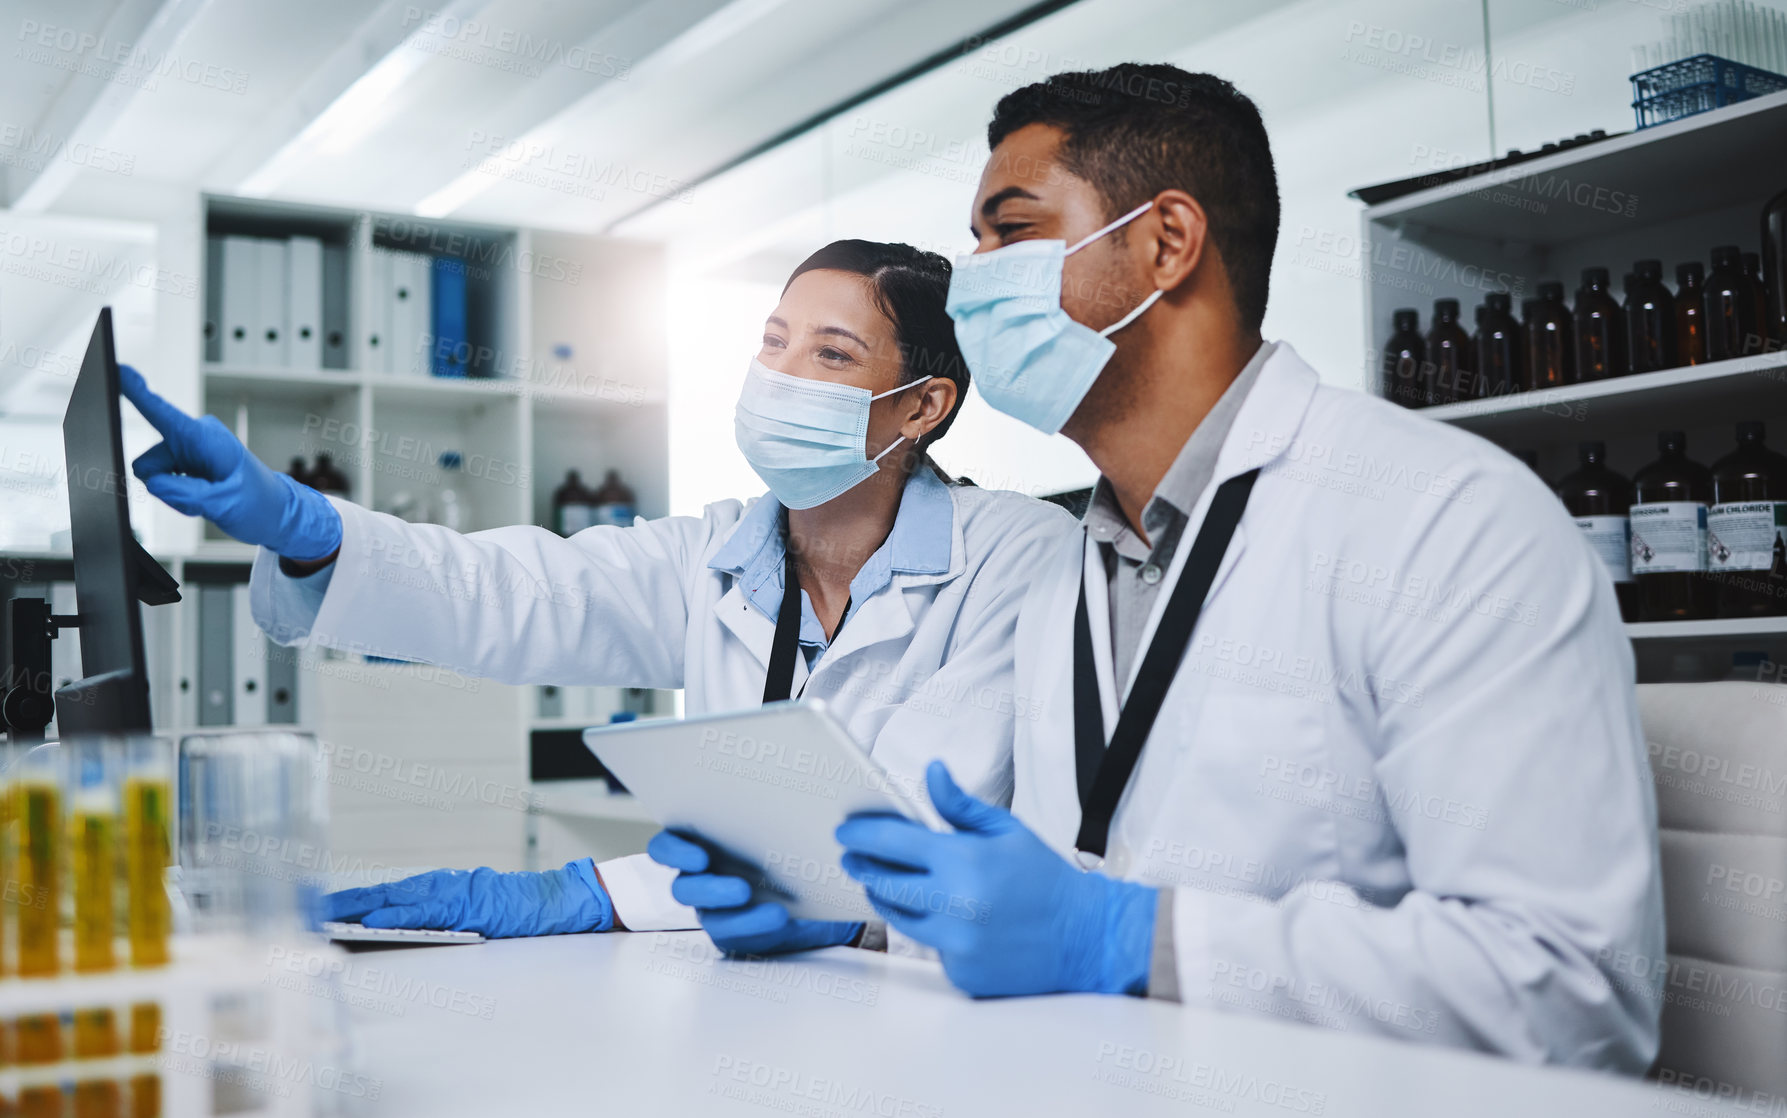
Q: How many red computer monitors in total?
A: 0